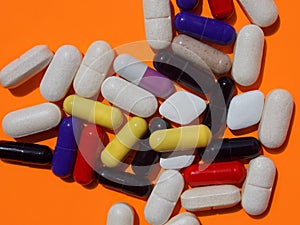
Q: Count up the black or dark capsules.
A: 6